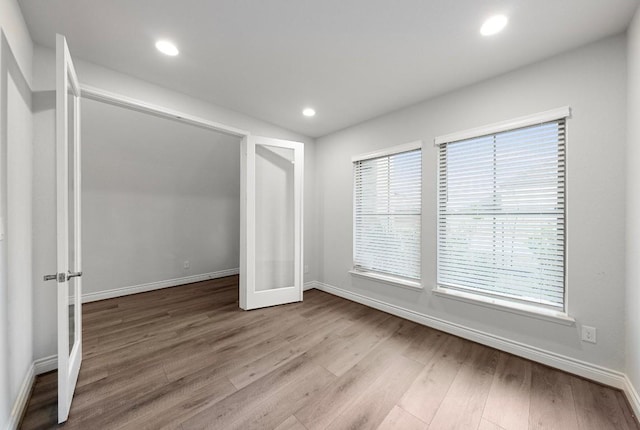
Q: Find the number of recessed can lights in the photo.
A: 3